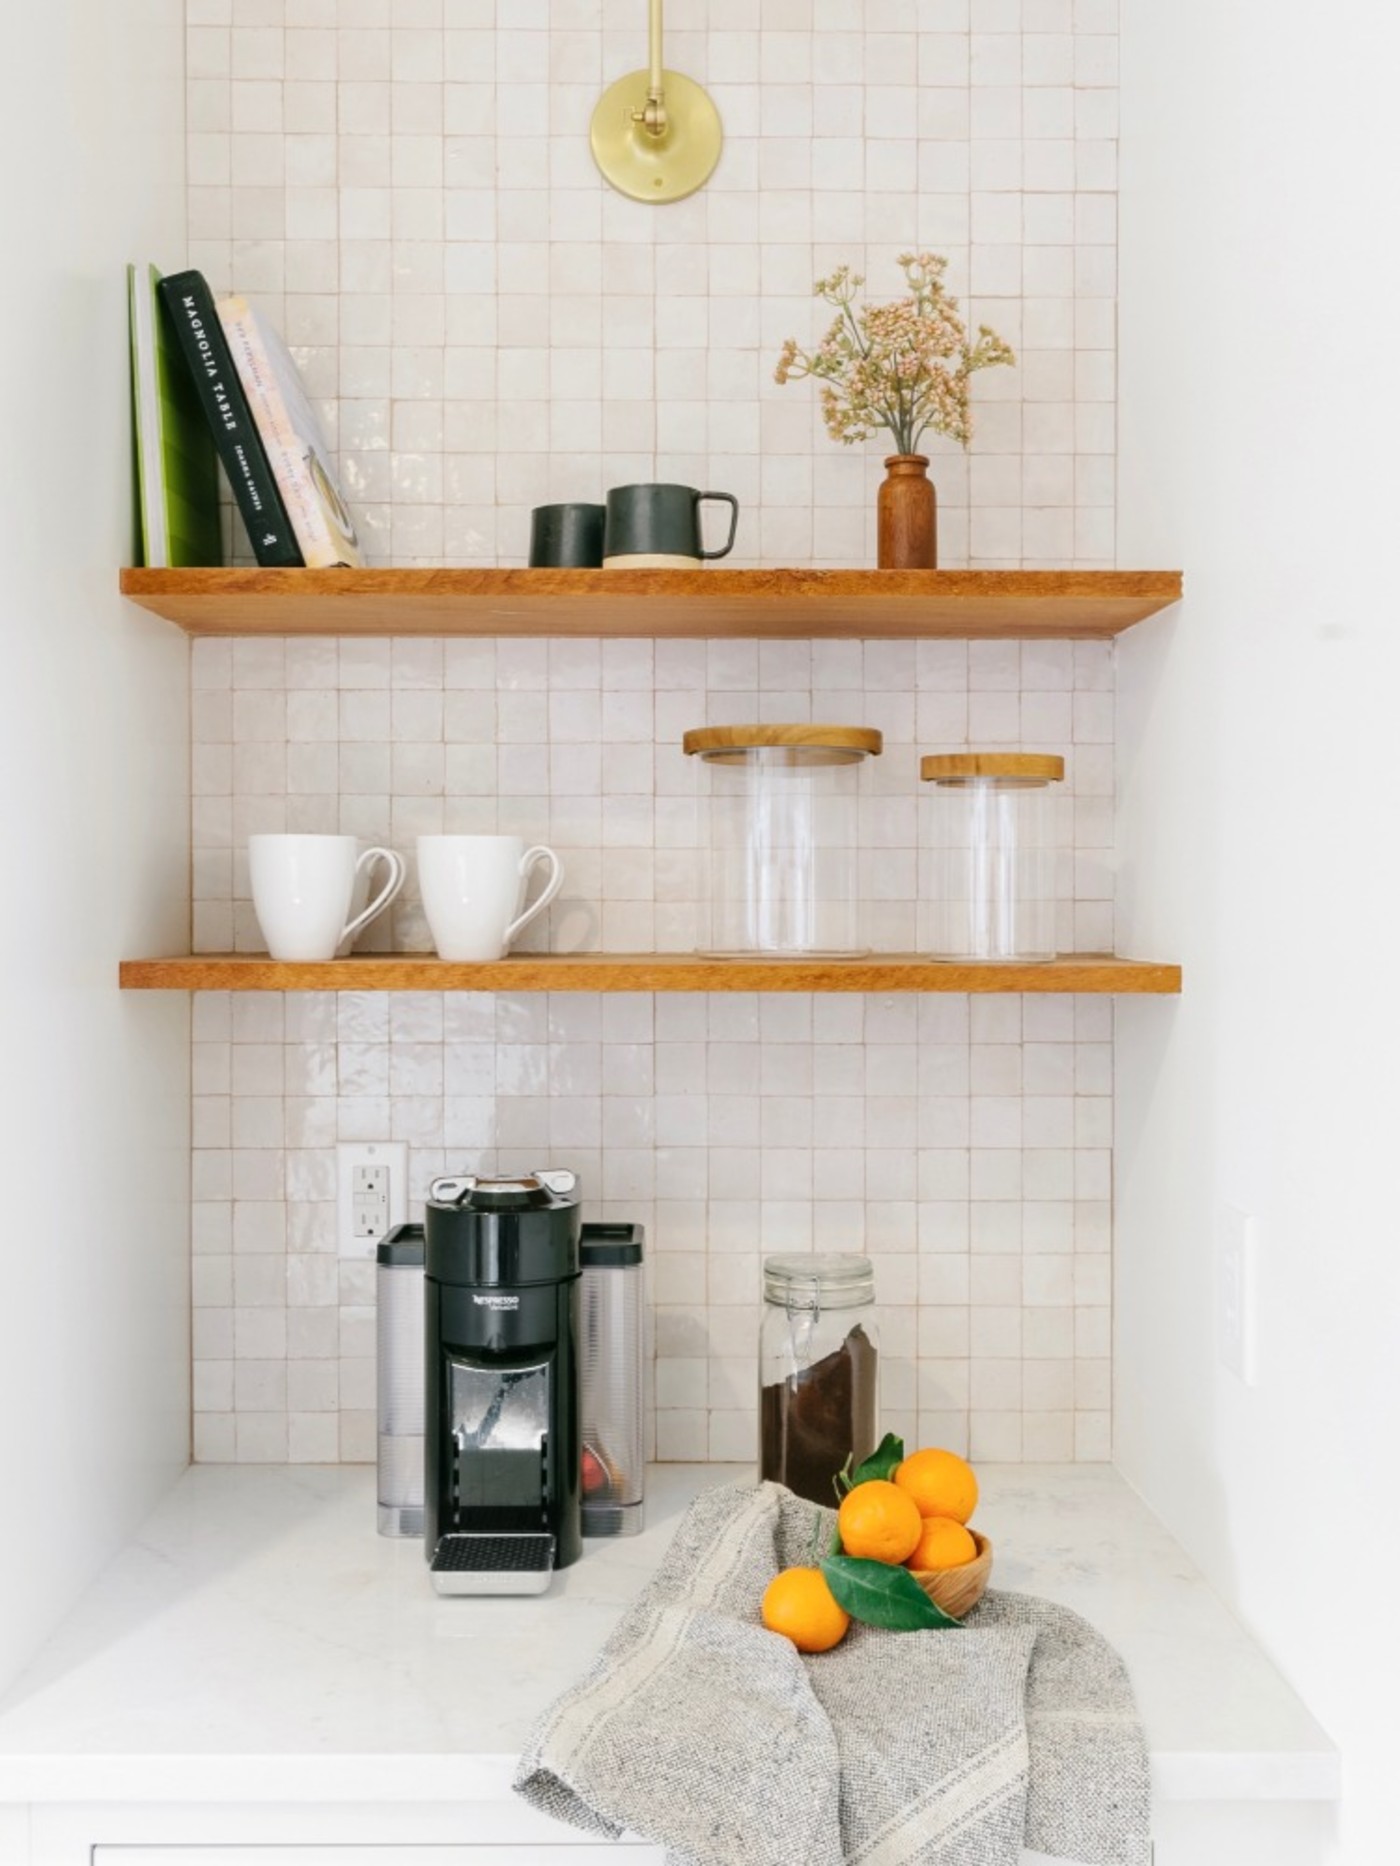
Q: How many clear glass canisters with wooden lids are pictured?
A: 2